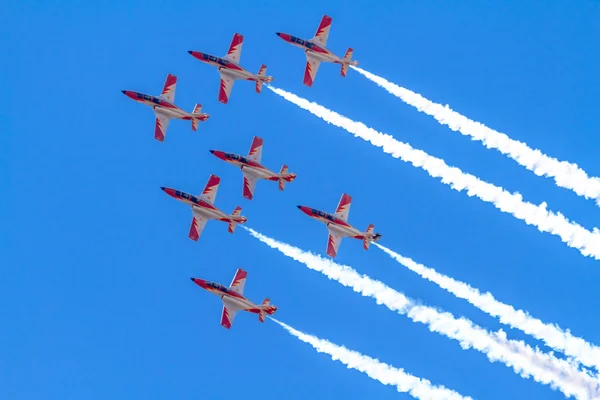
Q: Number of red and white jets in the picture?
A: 7